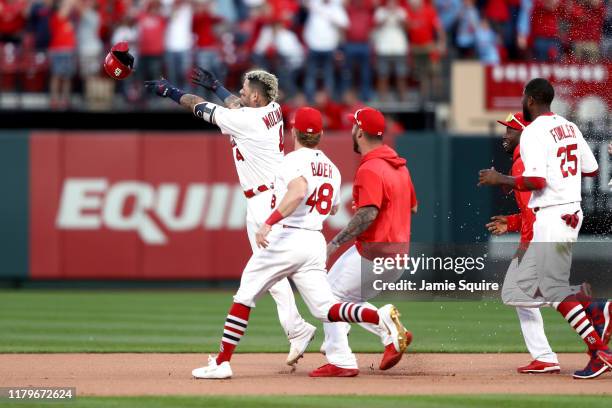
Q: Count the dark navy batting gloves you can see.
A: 2